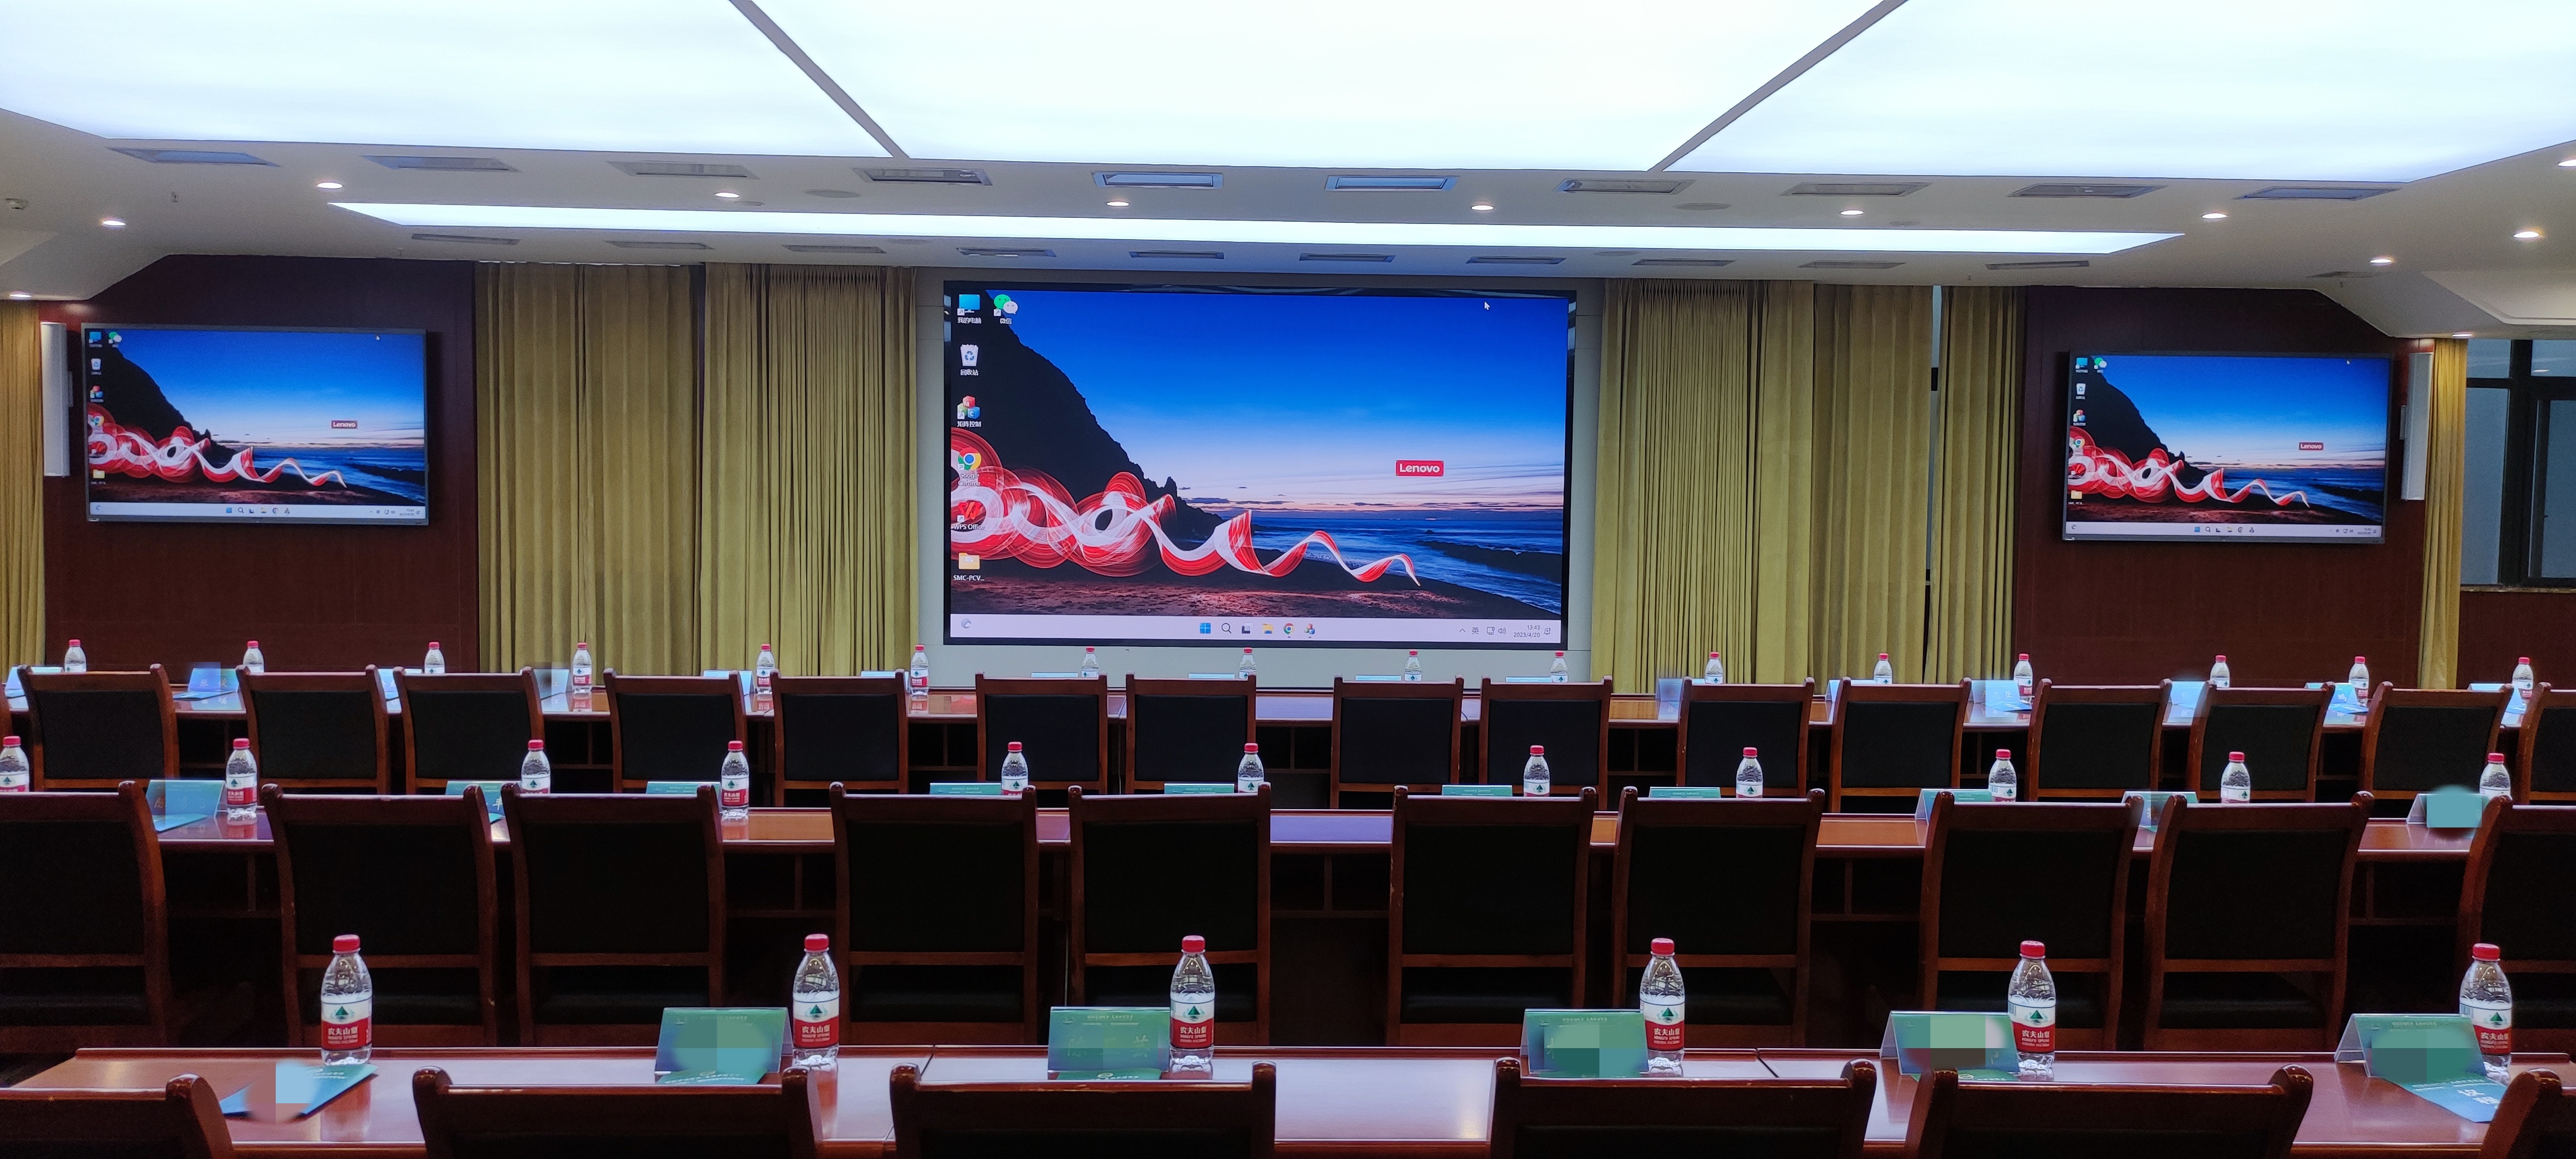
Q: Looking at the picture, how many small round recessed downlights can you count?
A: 12